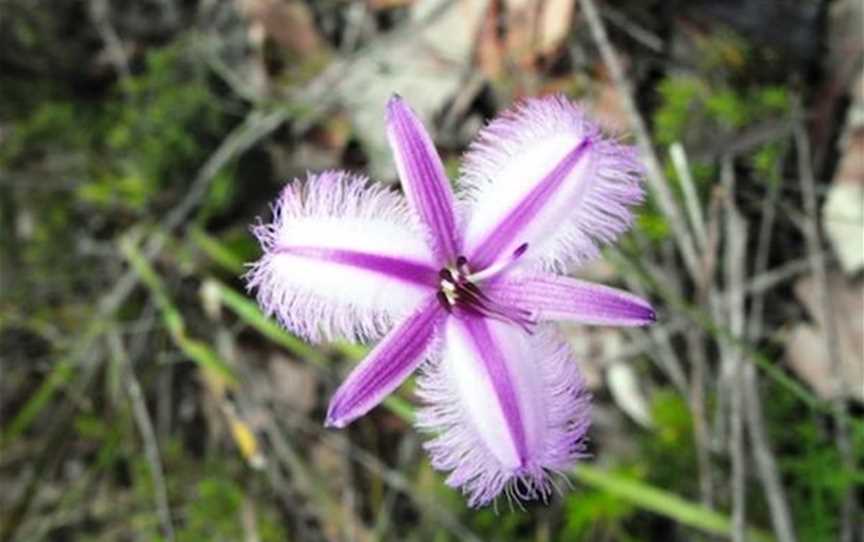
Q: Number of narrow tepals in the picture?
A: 3